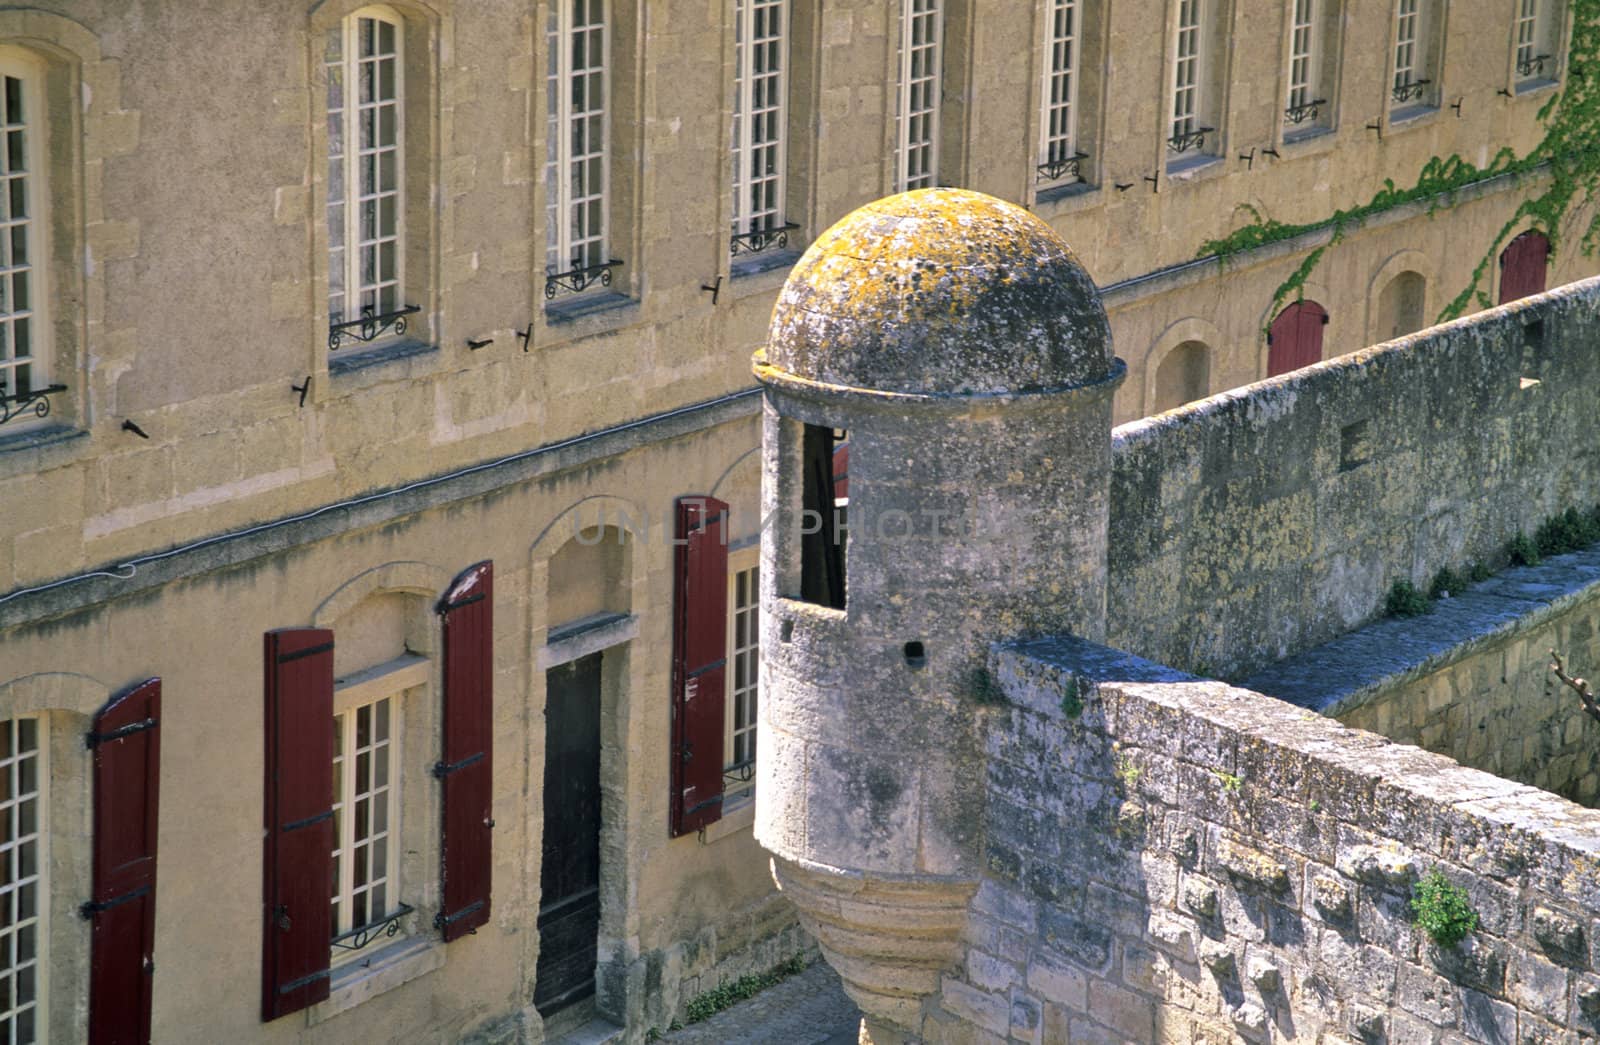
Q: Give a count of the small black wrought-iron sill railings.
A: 11